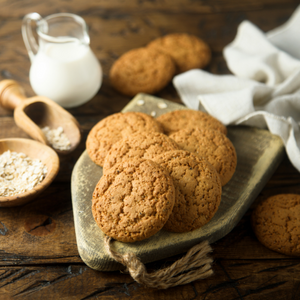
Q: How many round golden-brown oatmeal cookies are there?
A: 9